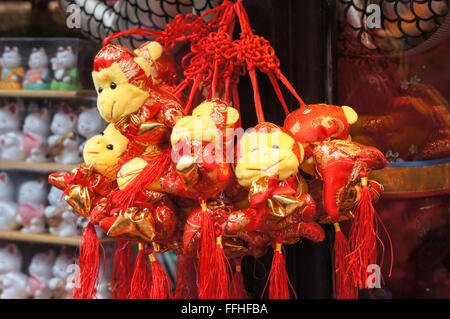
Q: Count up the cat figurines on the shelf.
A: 13